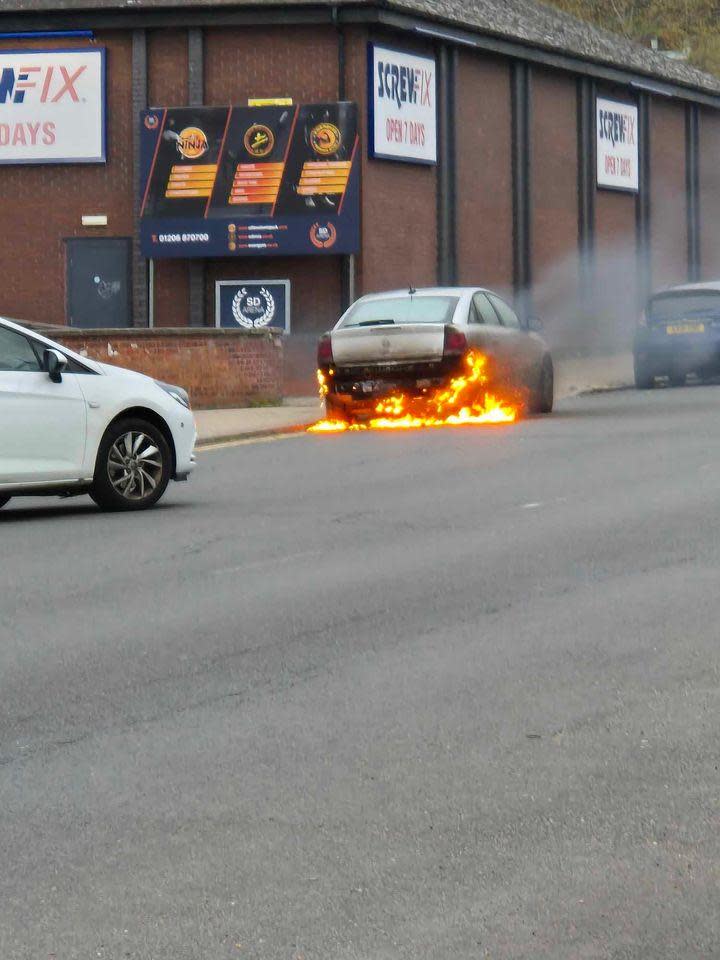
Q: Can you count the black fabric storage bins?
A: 0